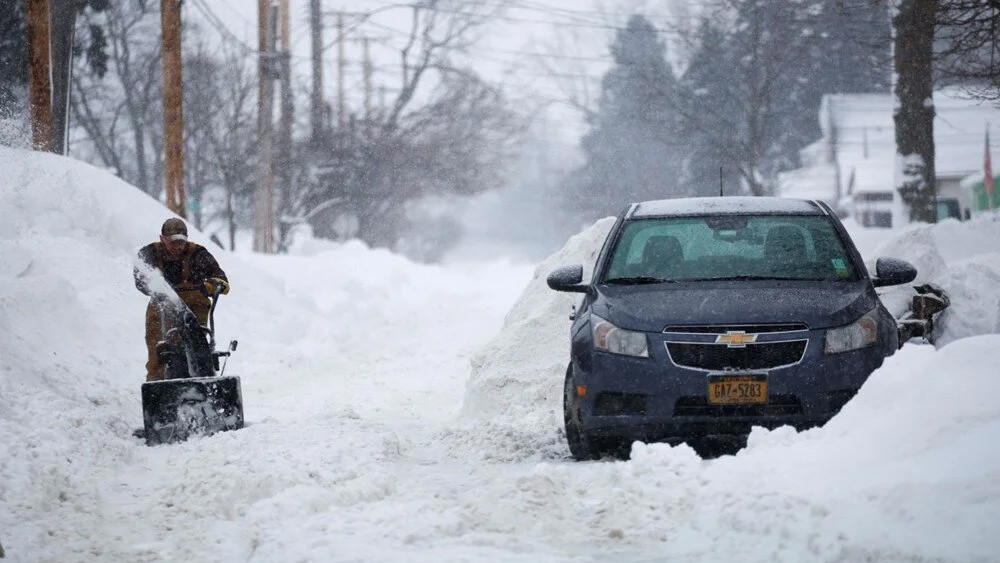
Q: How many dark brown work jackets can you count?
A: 1